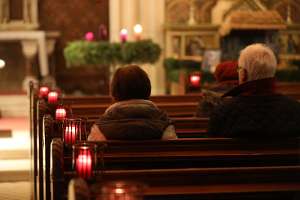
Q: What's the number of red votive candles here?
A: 7